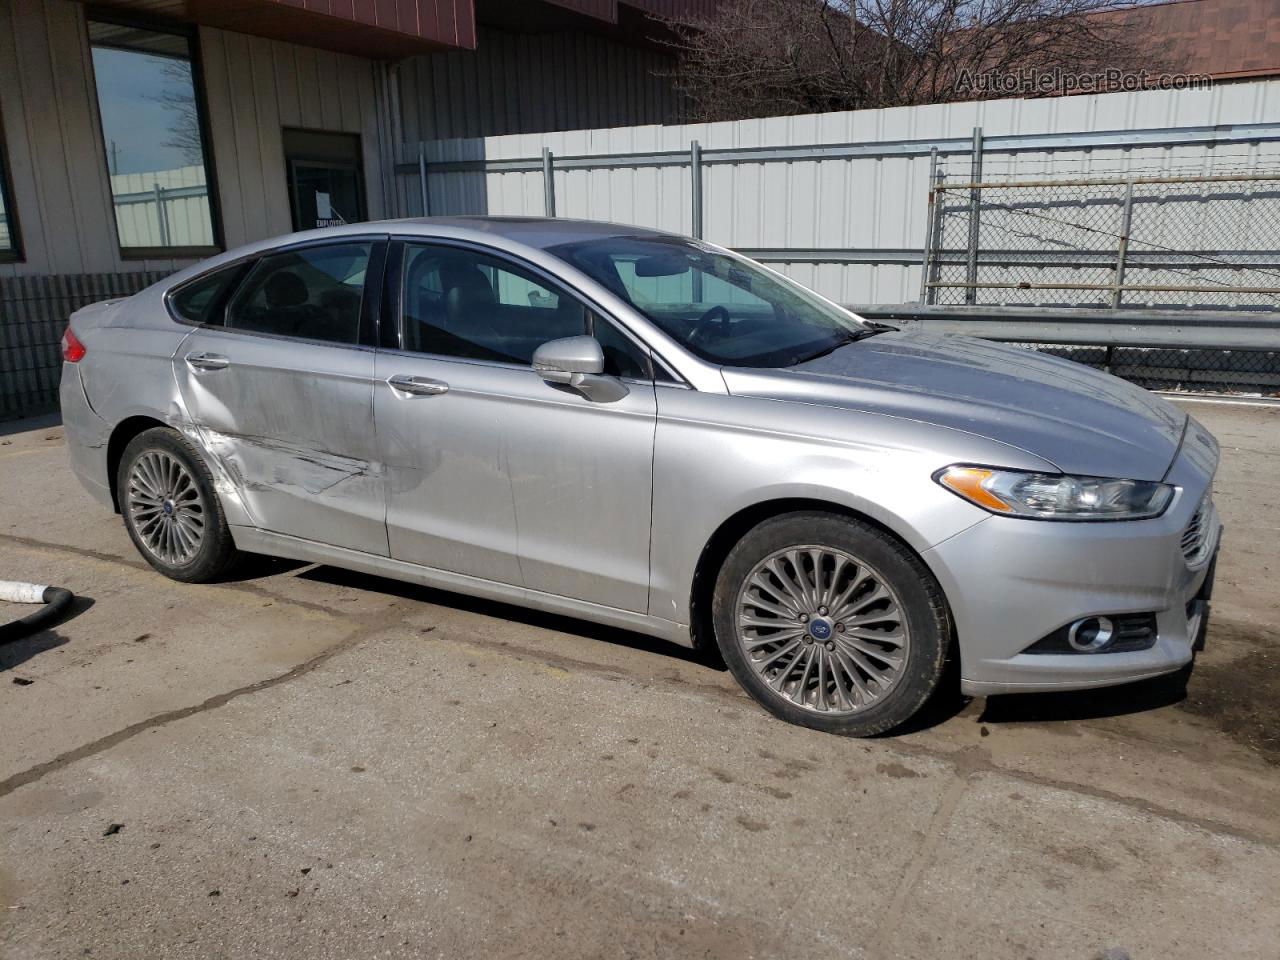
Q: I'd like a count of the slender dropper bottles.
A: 0